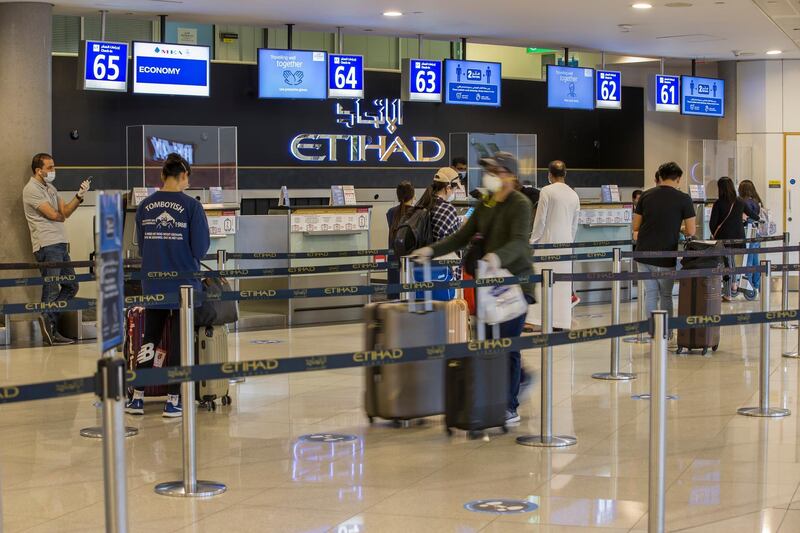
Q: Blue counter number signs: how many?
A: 5